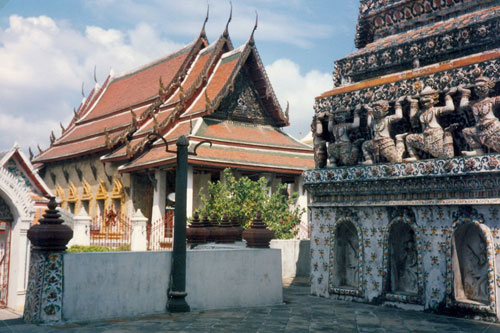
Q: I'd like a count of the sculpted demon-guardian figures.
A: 5